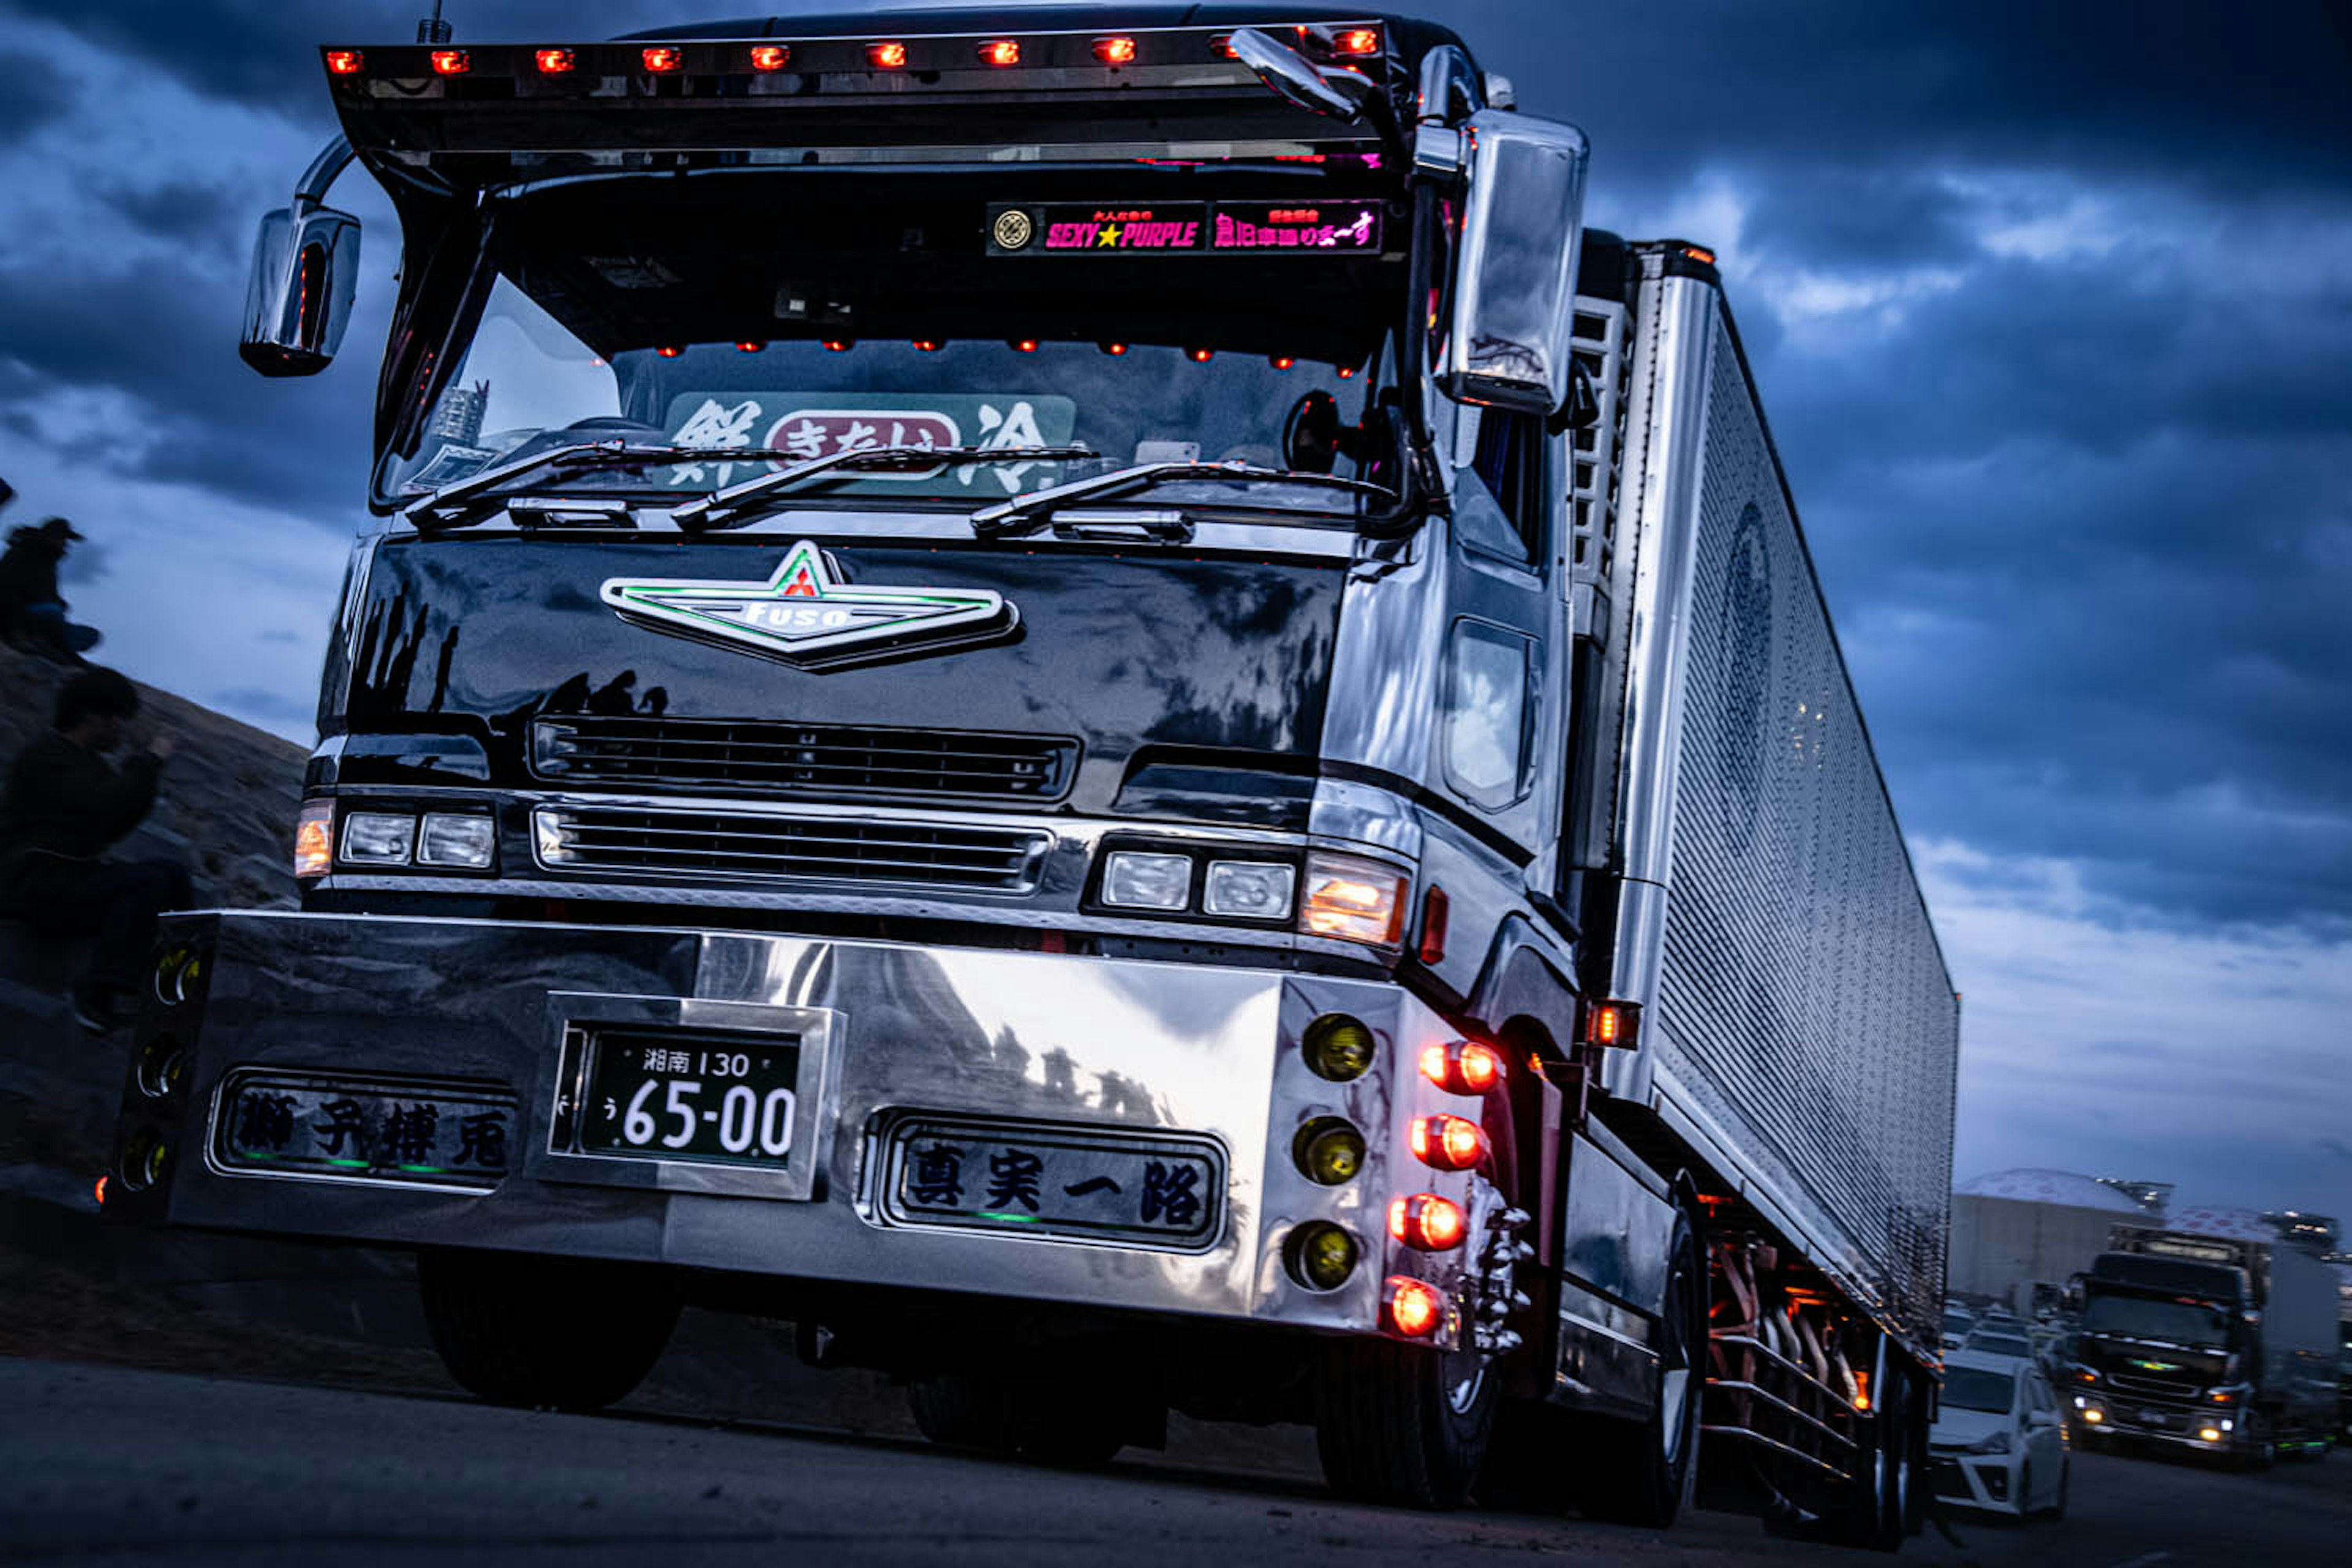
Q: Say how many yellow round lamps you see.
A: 6